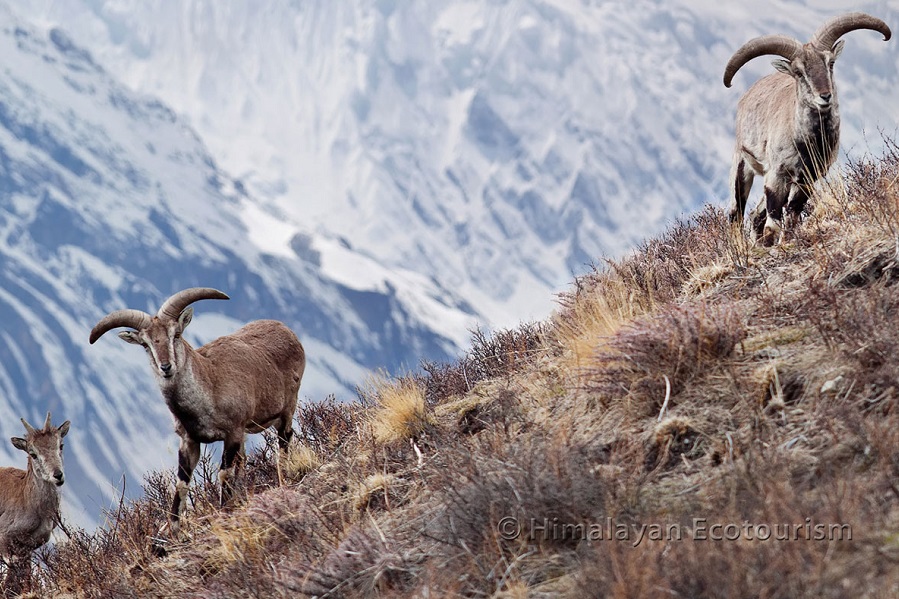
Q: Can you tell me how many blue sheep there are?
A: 3